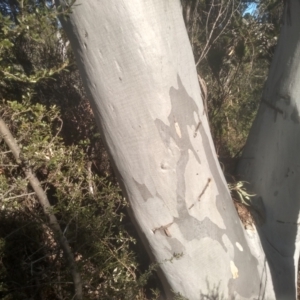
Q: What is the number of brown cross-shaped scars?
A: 1